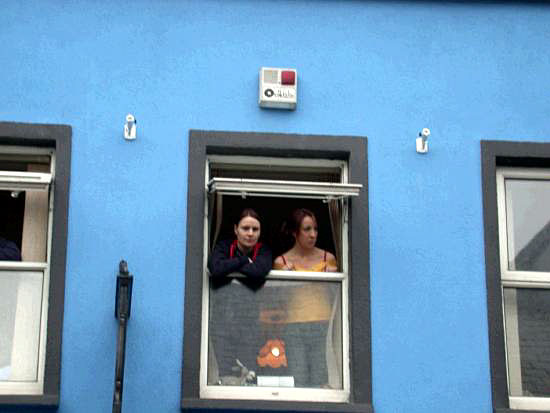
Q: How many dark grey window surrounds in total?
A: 3